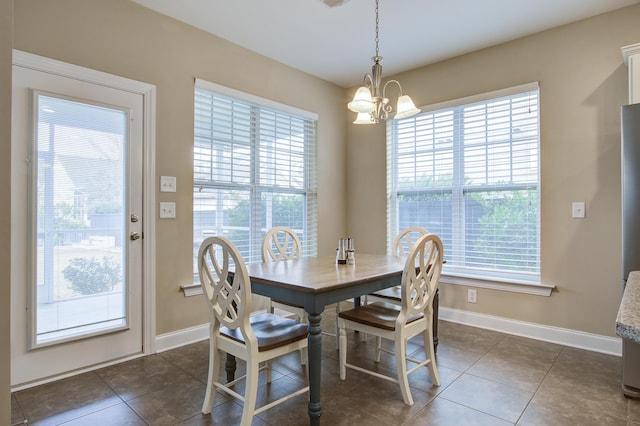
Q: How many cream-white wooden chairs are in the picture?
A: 4